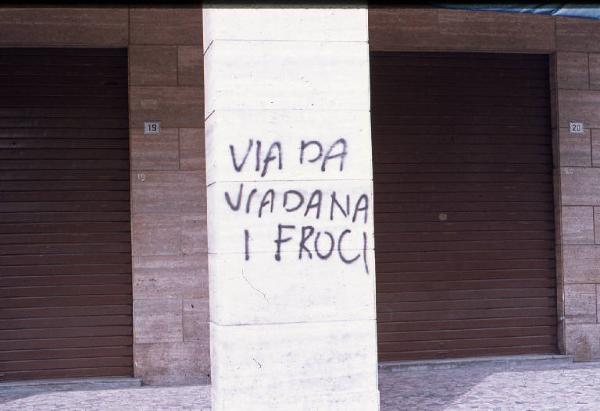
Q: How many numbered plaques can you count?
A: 2